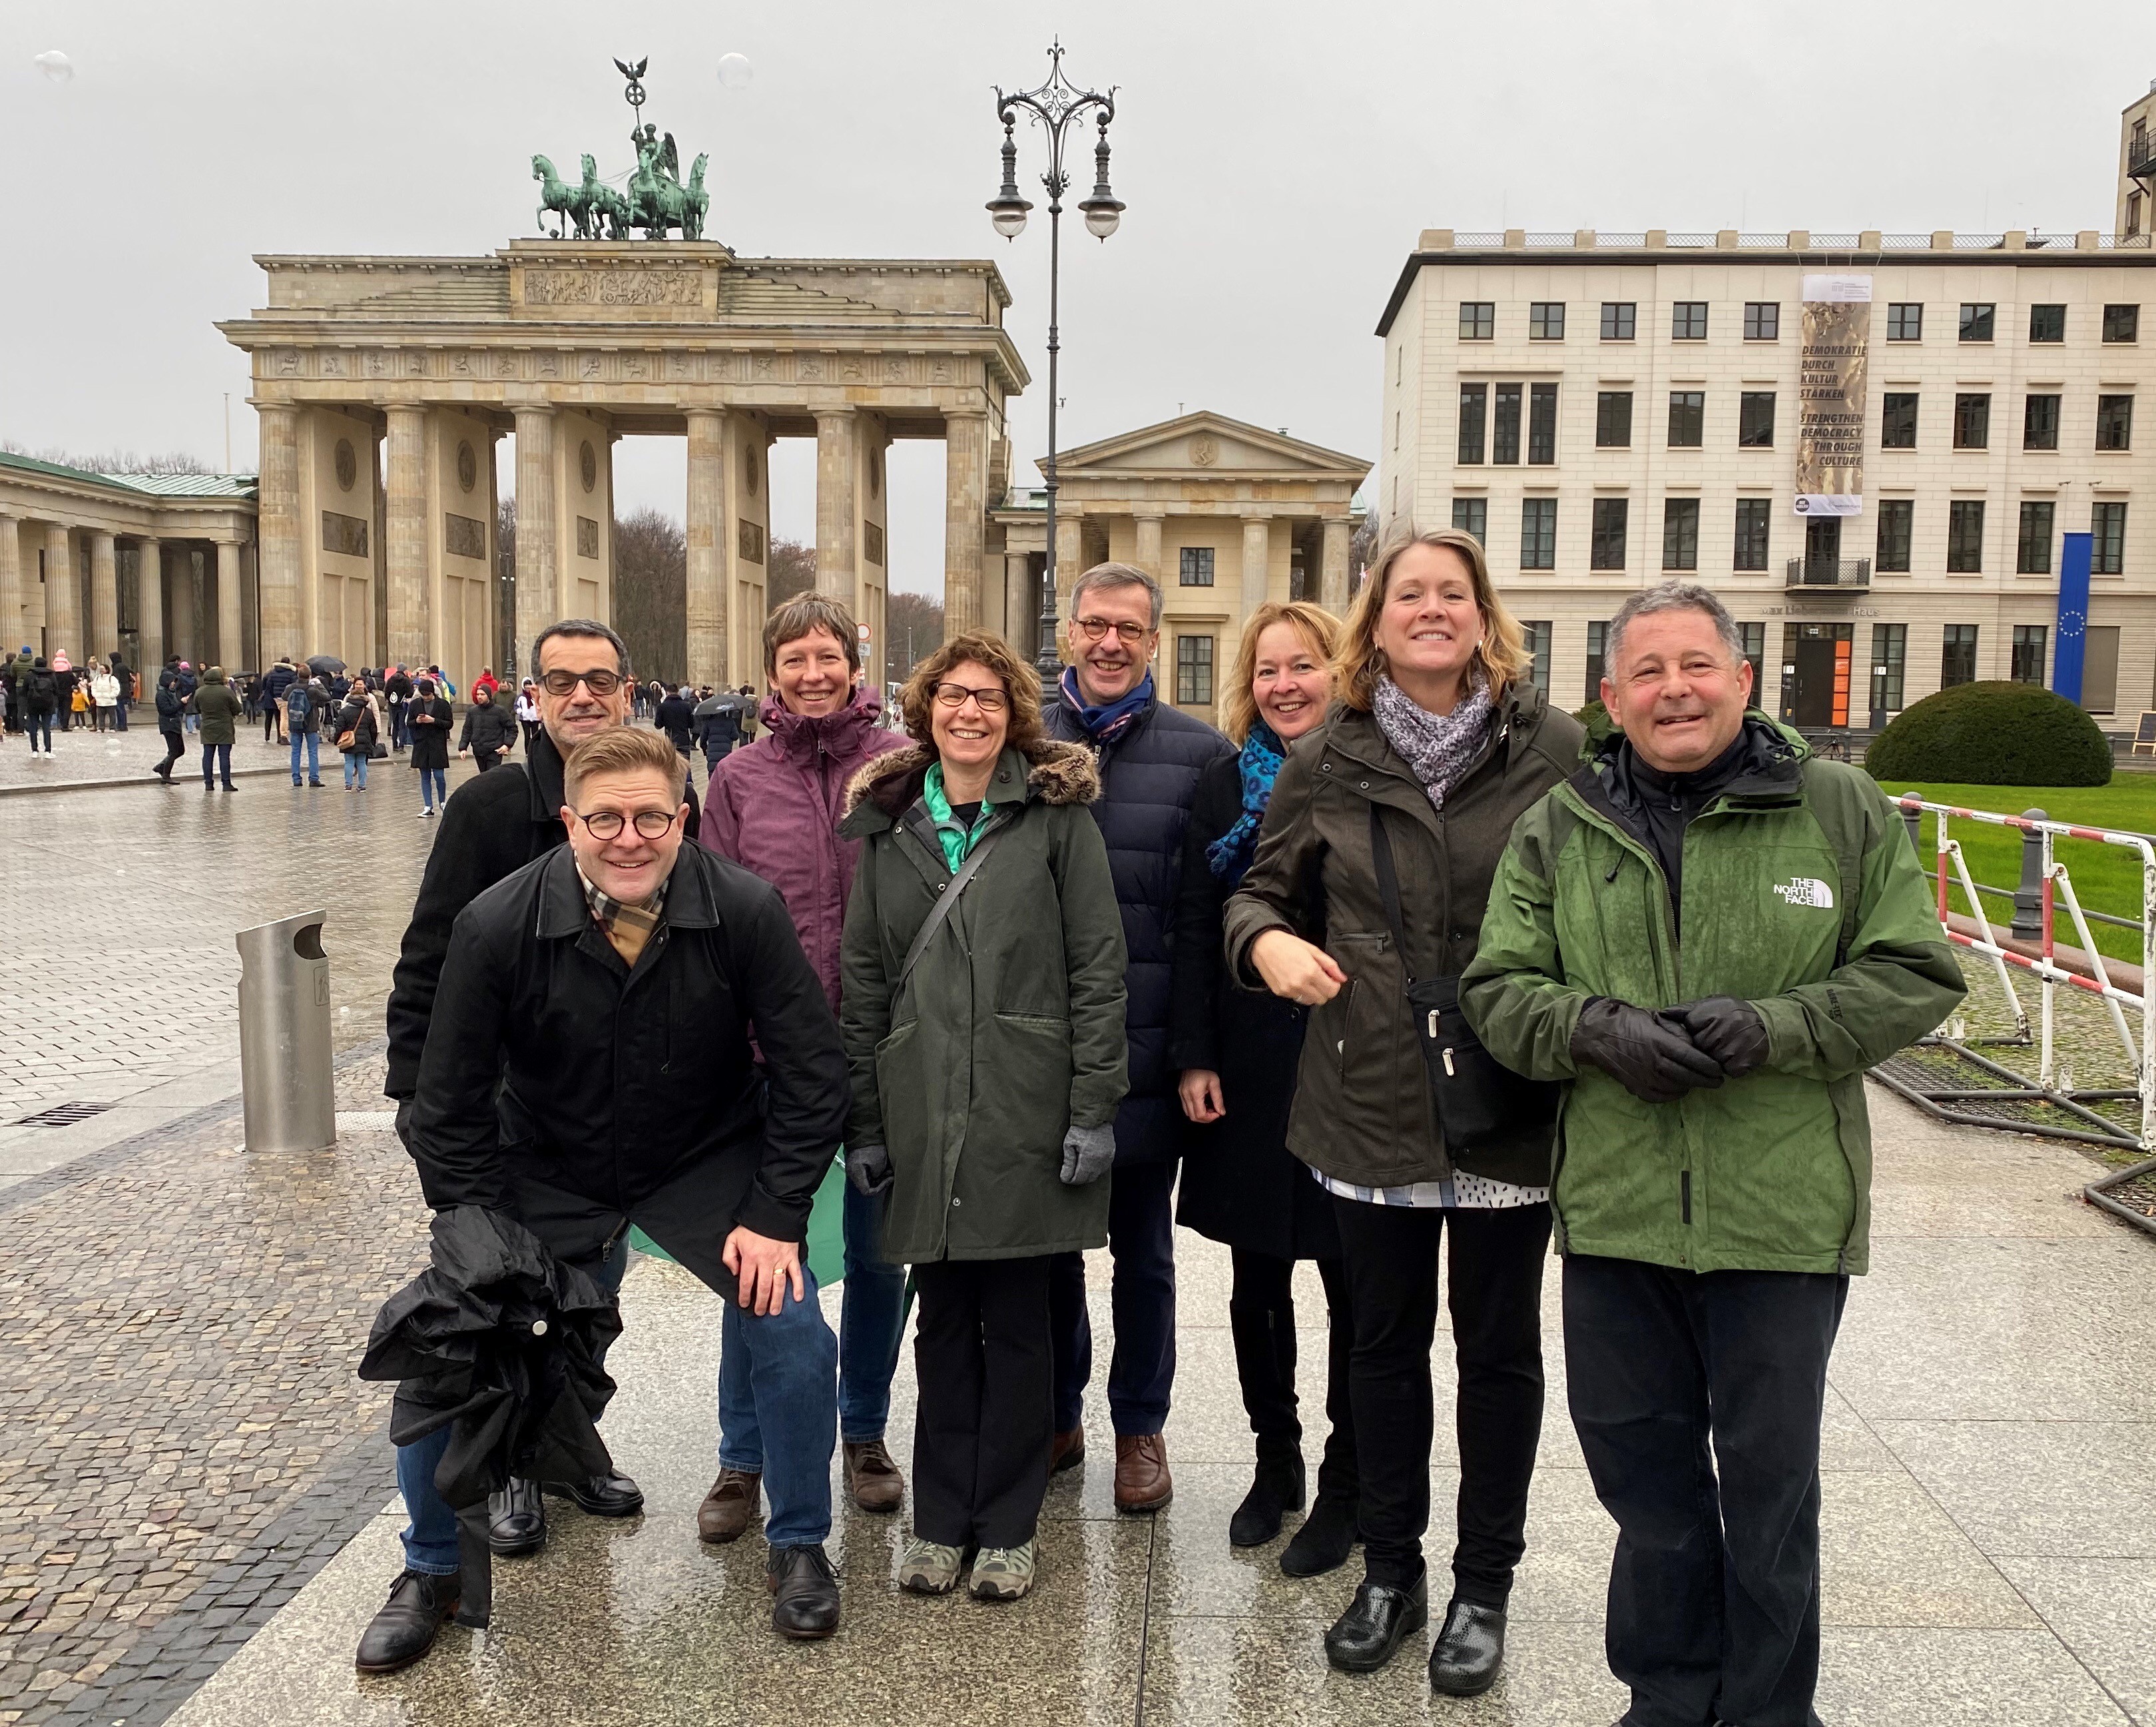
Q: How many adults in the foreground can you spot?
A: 8